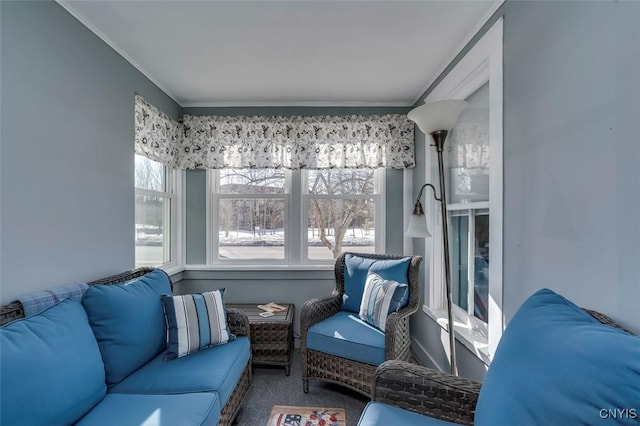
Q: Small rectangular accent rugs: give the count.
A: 1